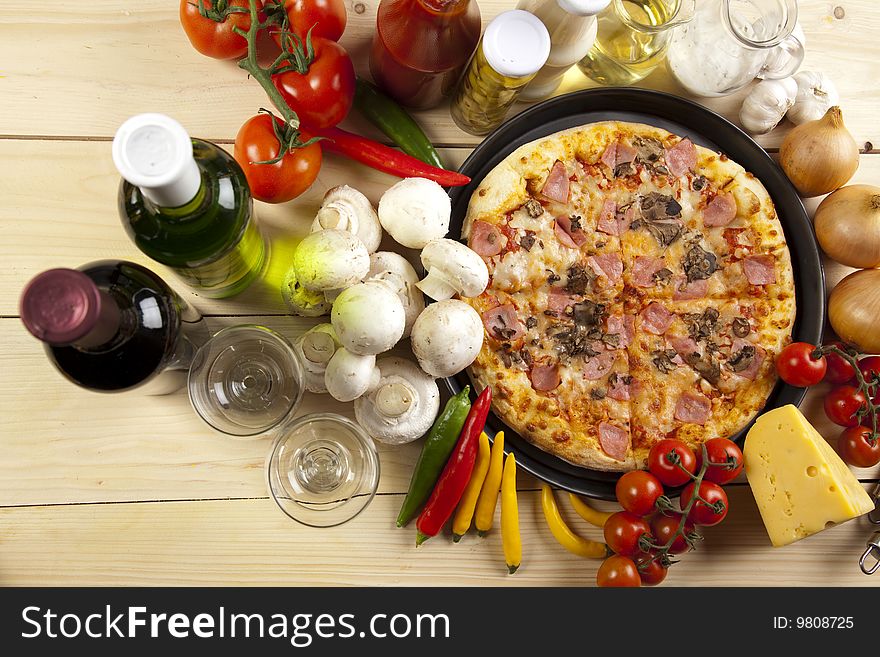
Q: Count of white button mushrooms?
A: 11